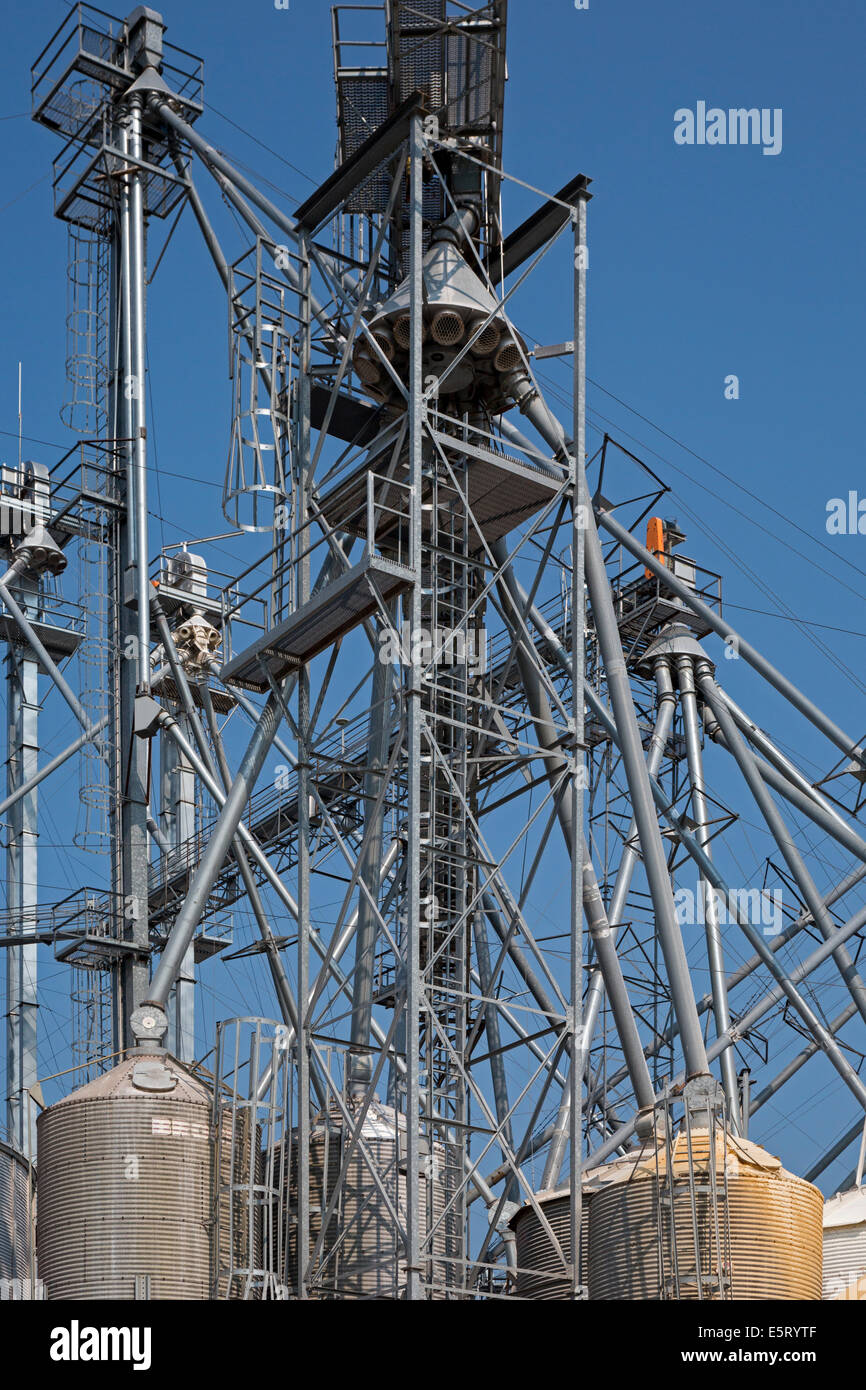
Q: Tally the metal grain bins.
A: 6